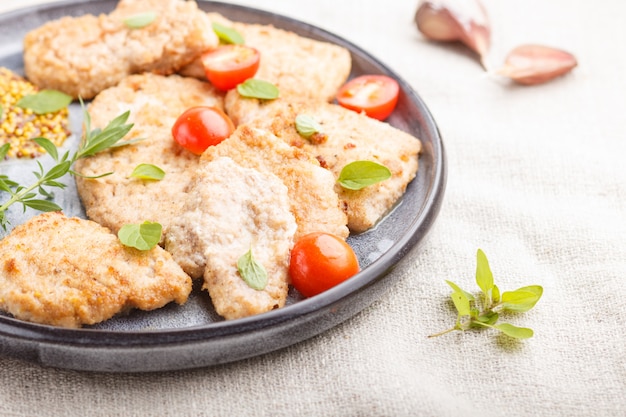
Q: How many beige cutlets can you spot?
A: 7